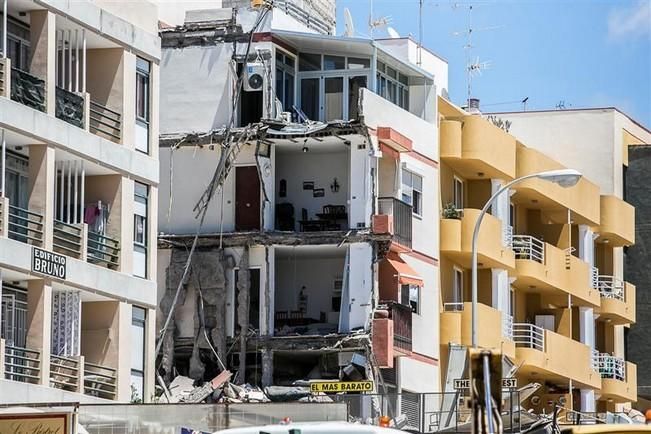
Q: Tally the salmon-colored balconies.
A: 2